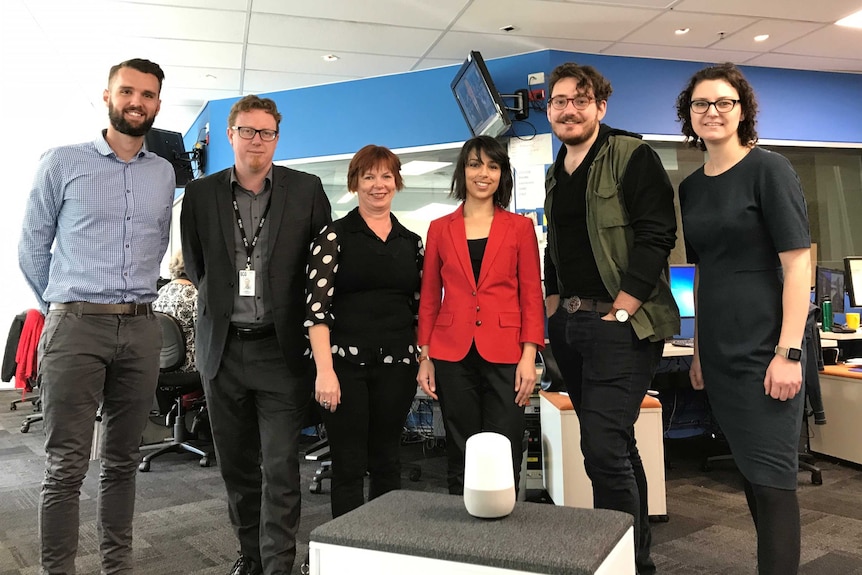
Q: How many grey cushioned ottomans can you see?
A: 1